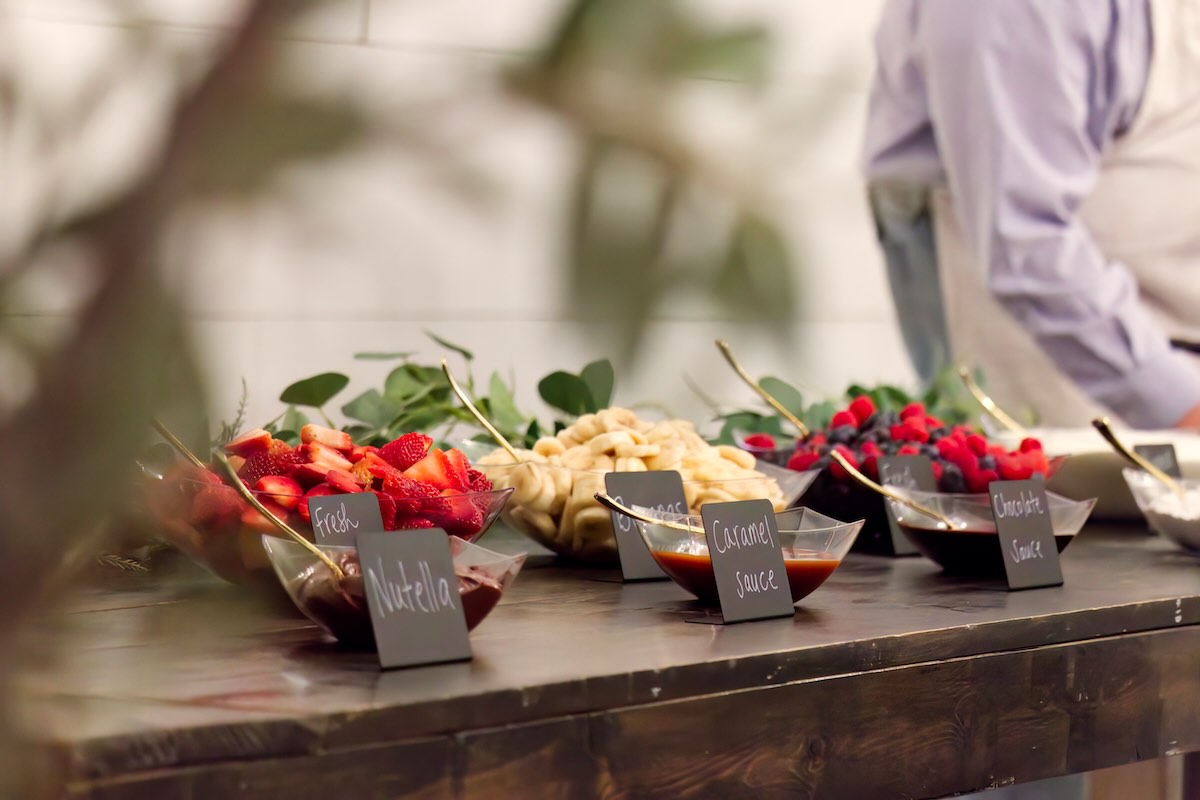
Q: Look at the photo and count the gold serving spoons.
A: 8